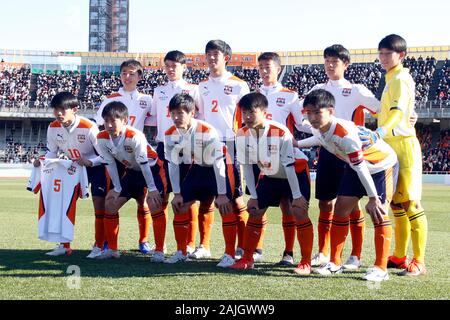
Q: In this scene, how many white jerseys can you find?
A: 11